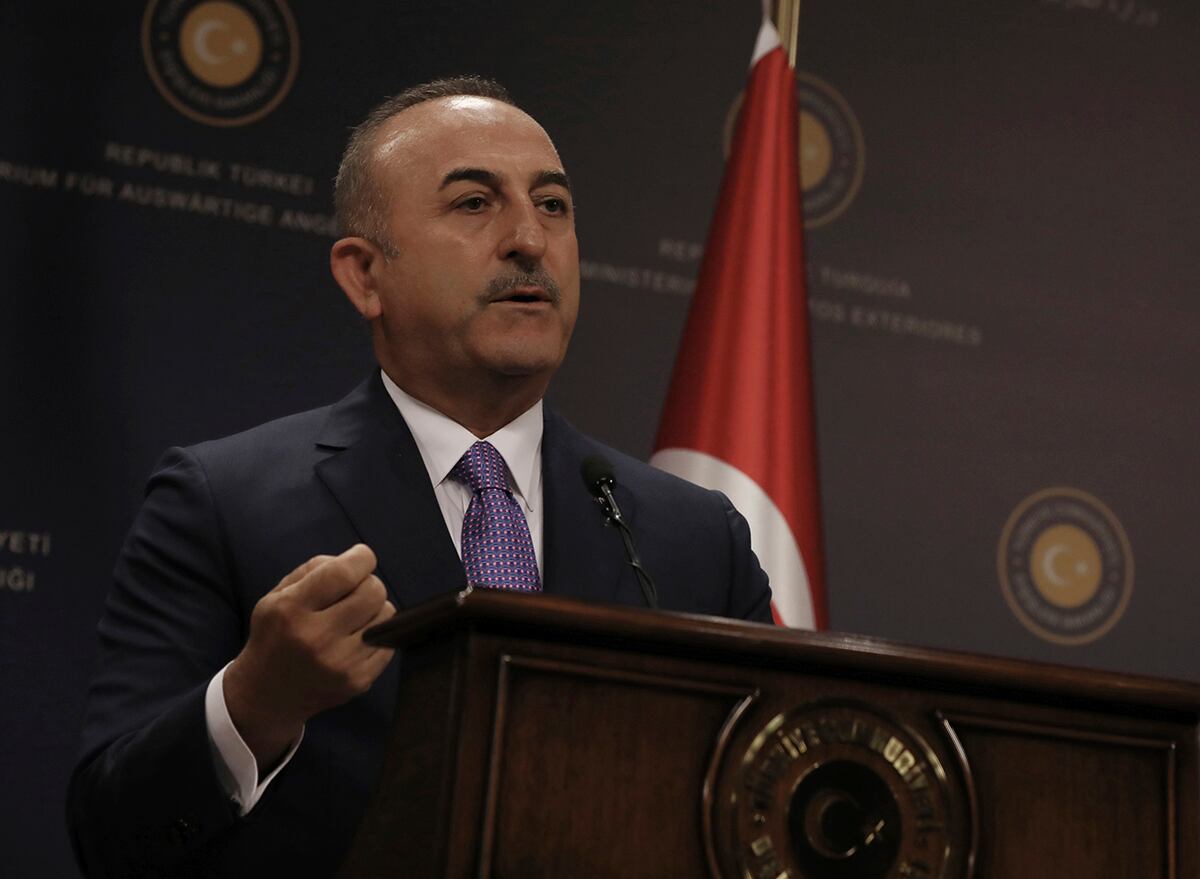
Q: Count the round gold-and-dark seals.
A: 4